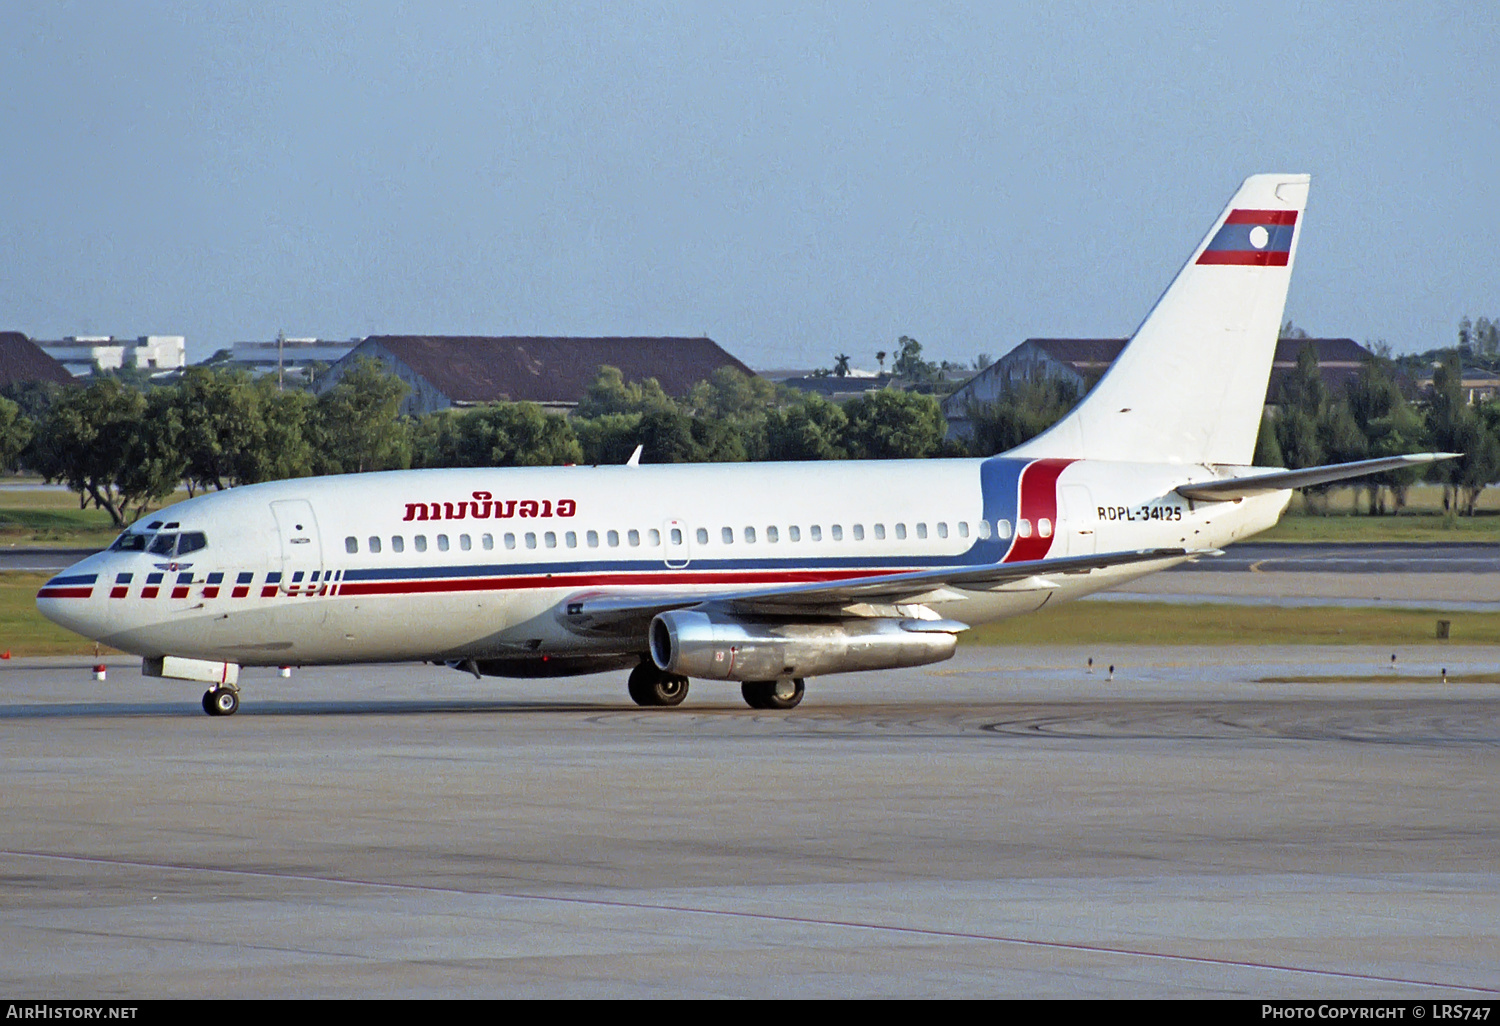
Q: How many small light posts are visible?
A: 4